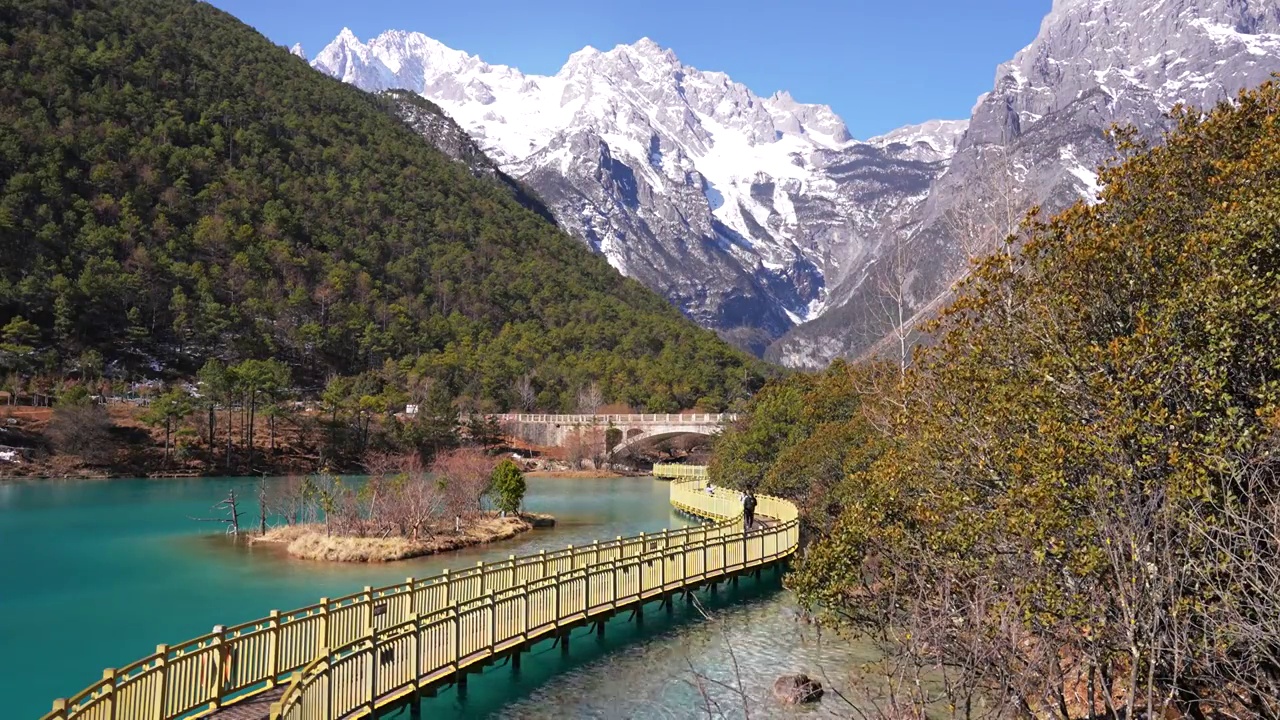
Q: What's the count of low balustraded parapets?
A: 1